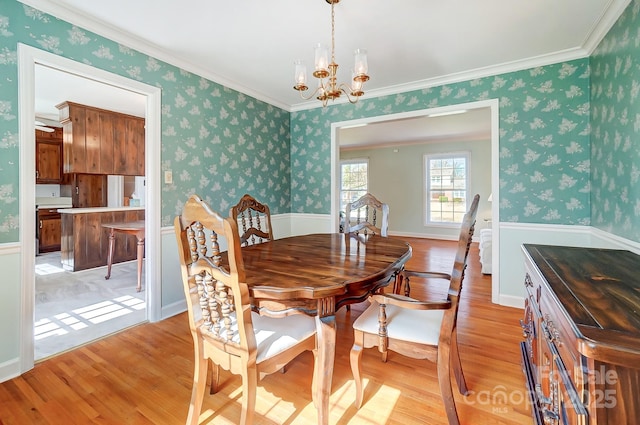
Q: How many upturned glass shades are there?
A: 5